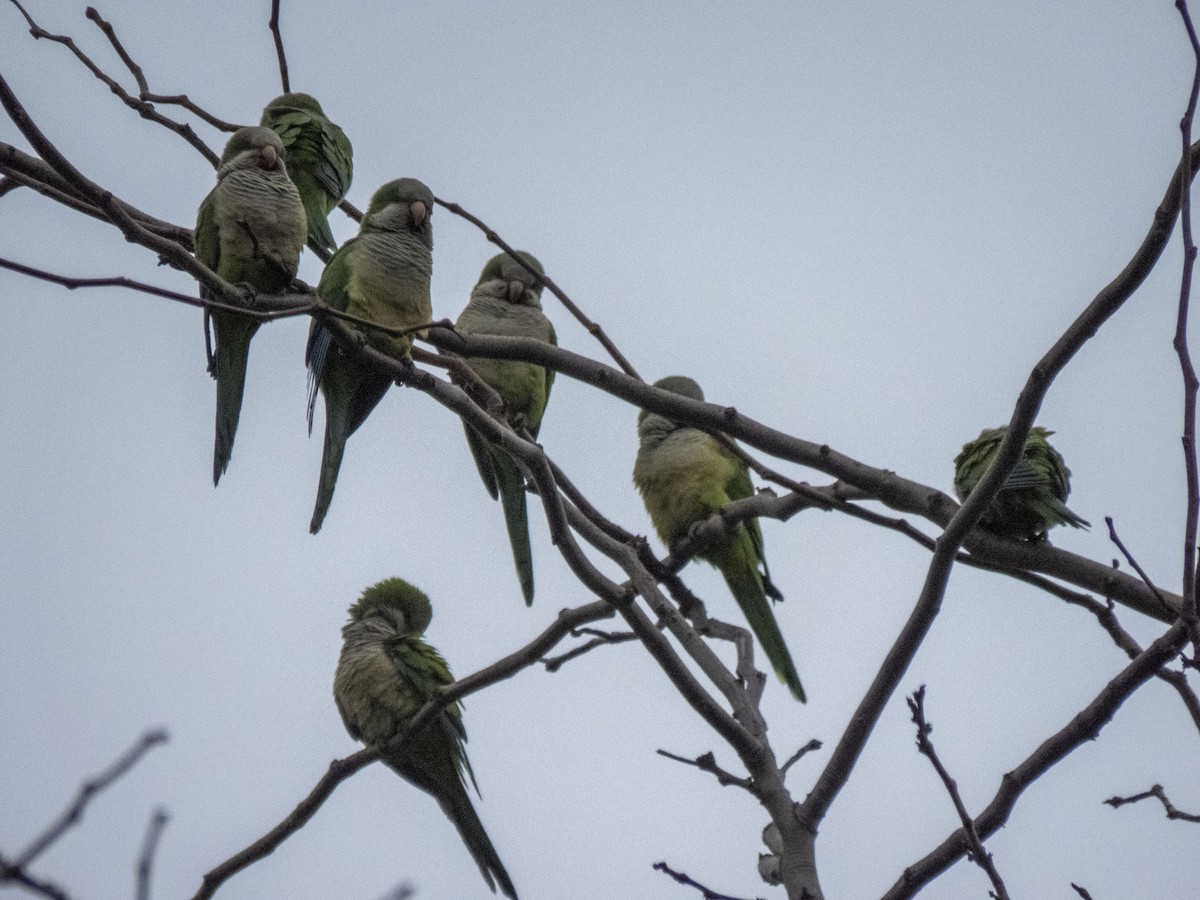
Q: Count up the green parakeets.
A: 7